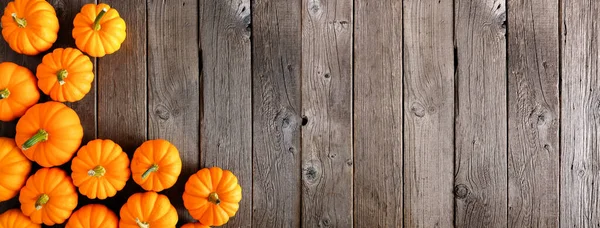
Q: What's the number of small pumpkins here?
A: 14